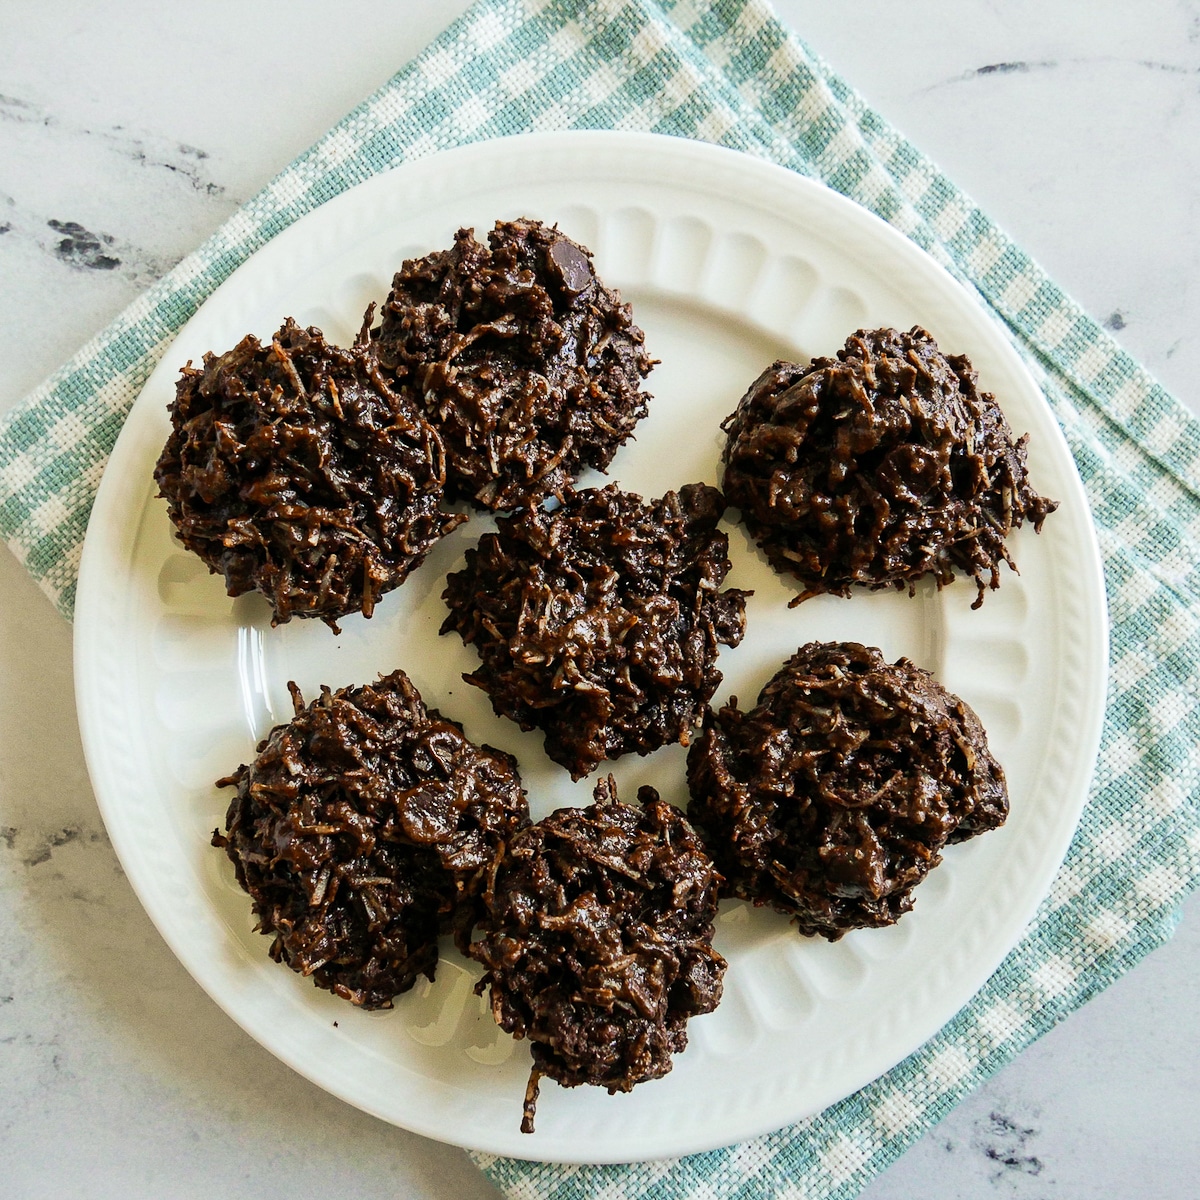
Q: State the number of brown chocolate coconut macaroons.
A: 7